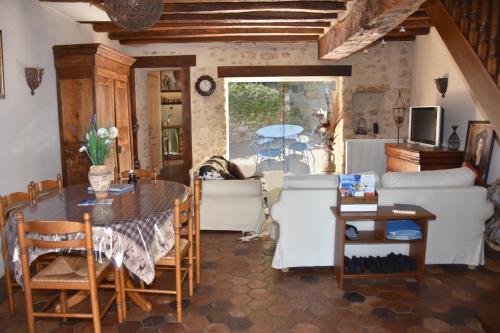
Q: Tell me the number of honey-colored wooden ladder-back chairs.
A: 6